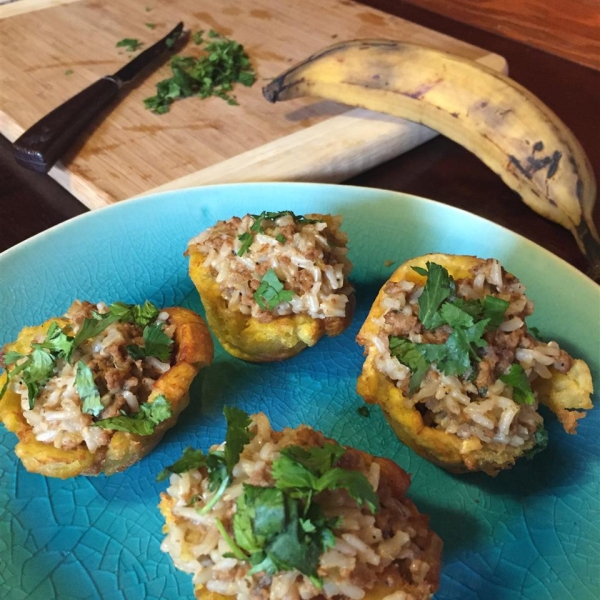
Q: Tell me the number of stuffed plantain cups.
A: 4